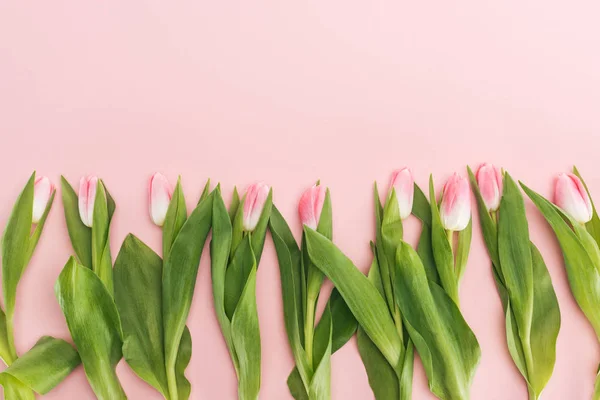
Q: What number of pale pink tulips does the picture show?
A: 9